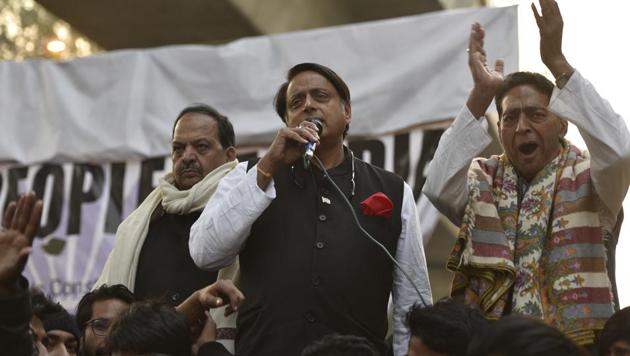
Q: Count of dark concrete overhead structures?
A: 1